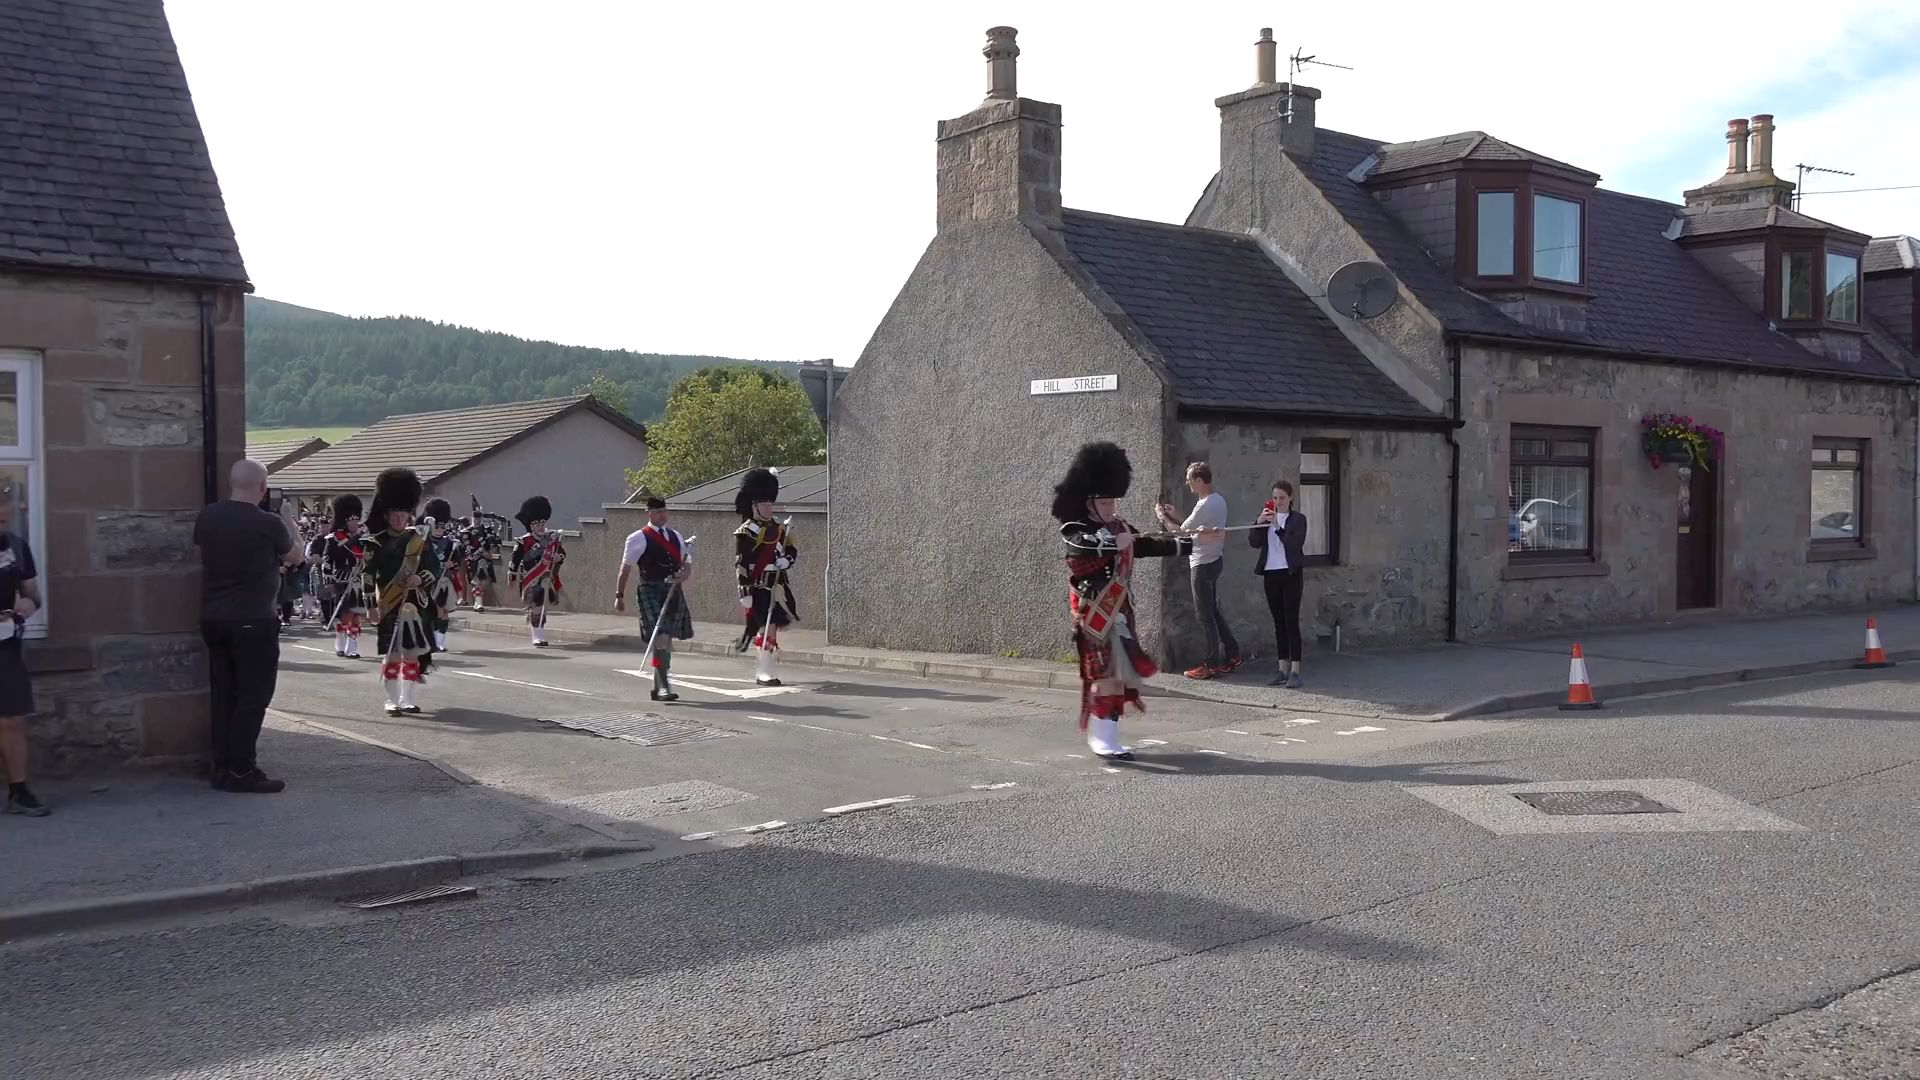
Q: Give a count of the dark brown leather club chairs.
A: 0